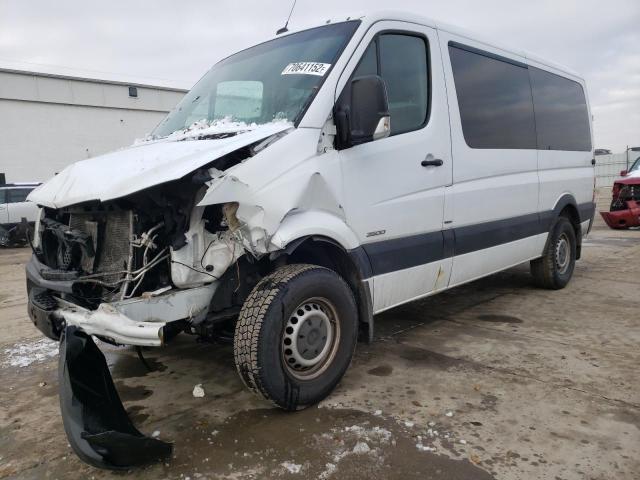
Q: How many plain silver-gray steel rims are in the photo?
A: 2